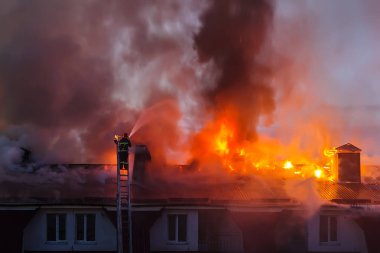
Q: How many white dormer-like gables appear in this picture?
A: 3